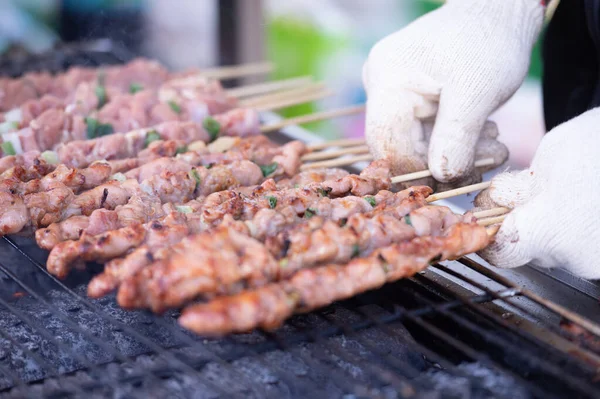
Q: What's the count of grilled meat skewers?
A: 13